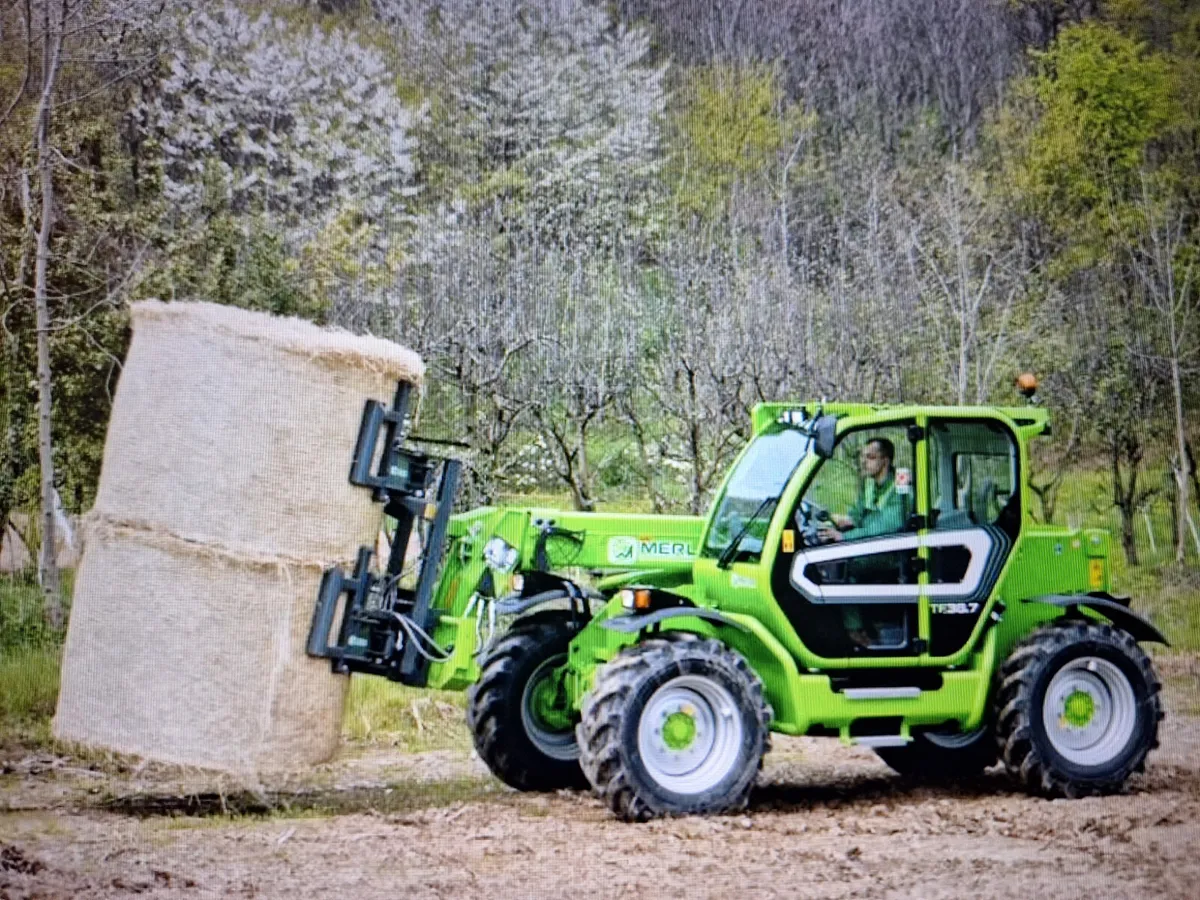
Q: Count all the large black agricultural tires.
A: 4